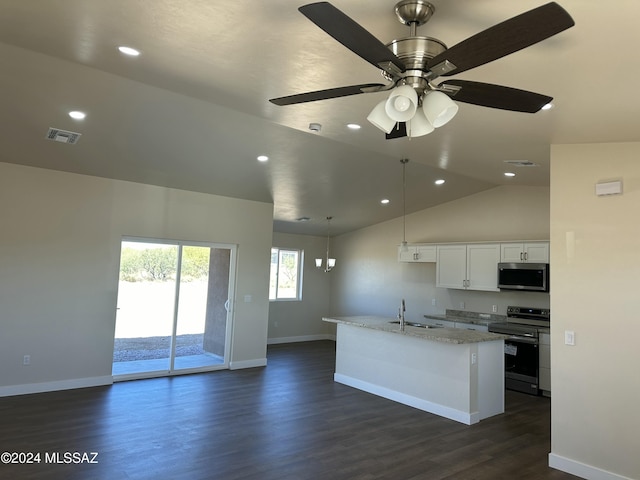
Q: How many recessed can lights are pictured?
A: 8